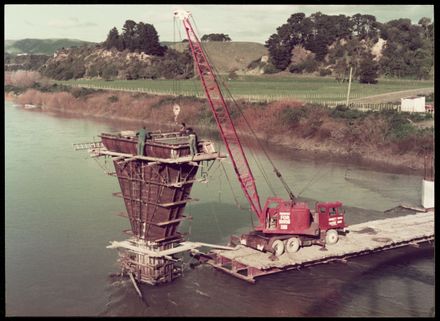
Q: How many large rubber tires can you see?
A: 3